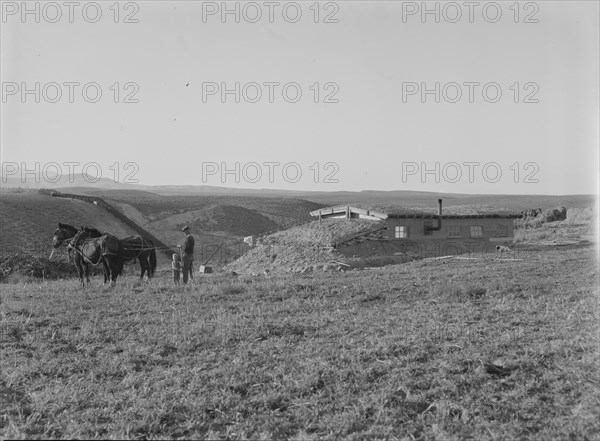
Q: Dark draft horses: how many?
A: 2